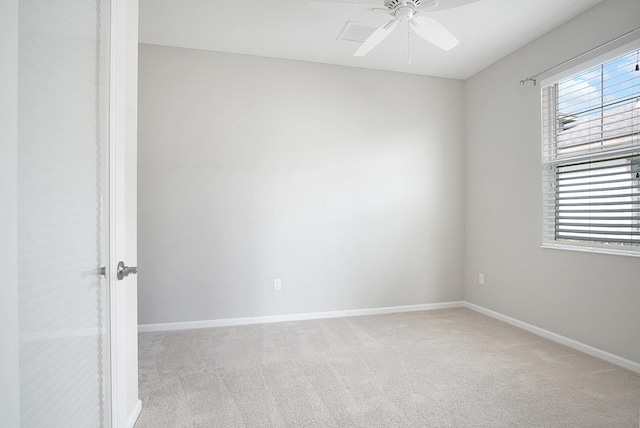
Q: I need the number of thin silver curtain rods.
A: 1